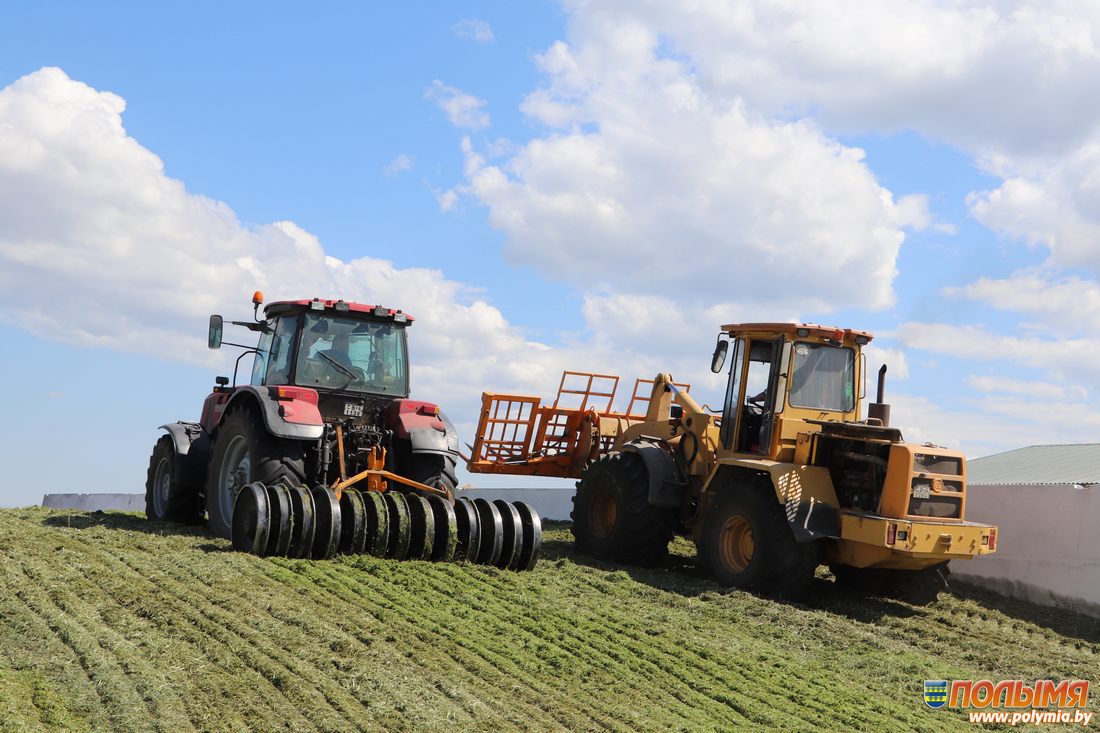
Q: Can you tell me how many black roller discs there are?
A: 13